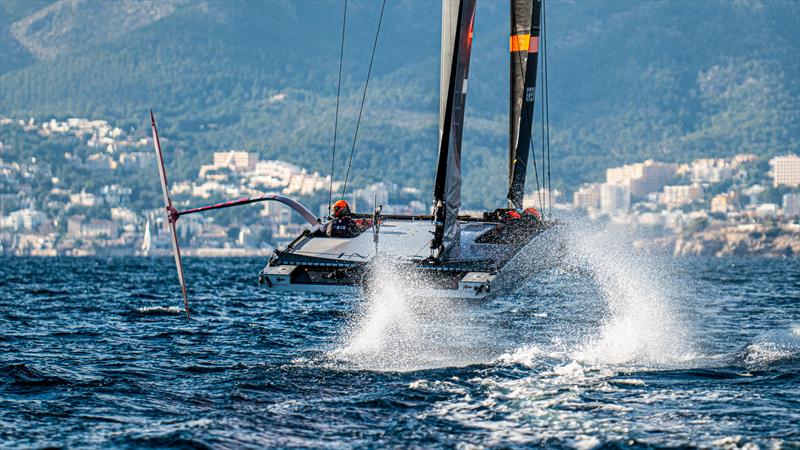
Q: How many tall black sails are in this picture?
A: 2